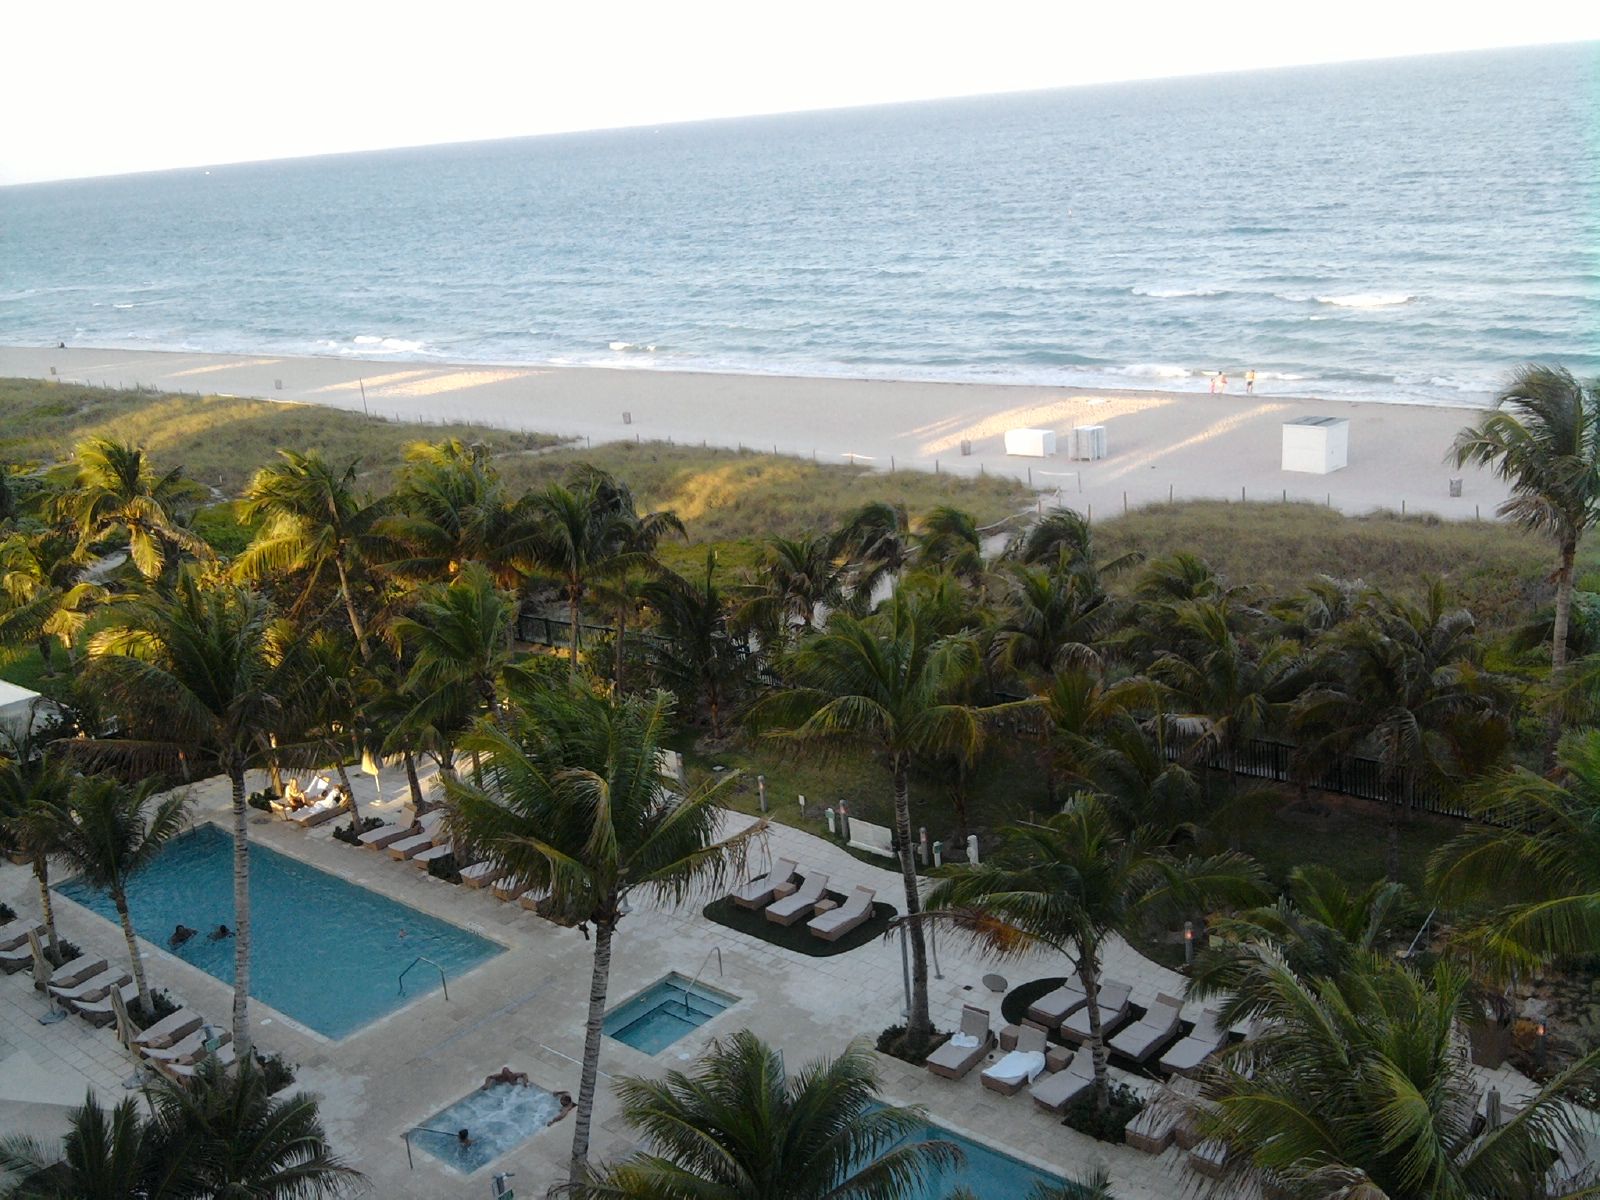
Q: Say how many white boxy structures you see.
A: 3